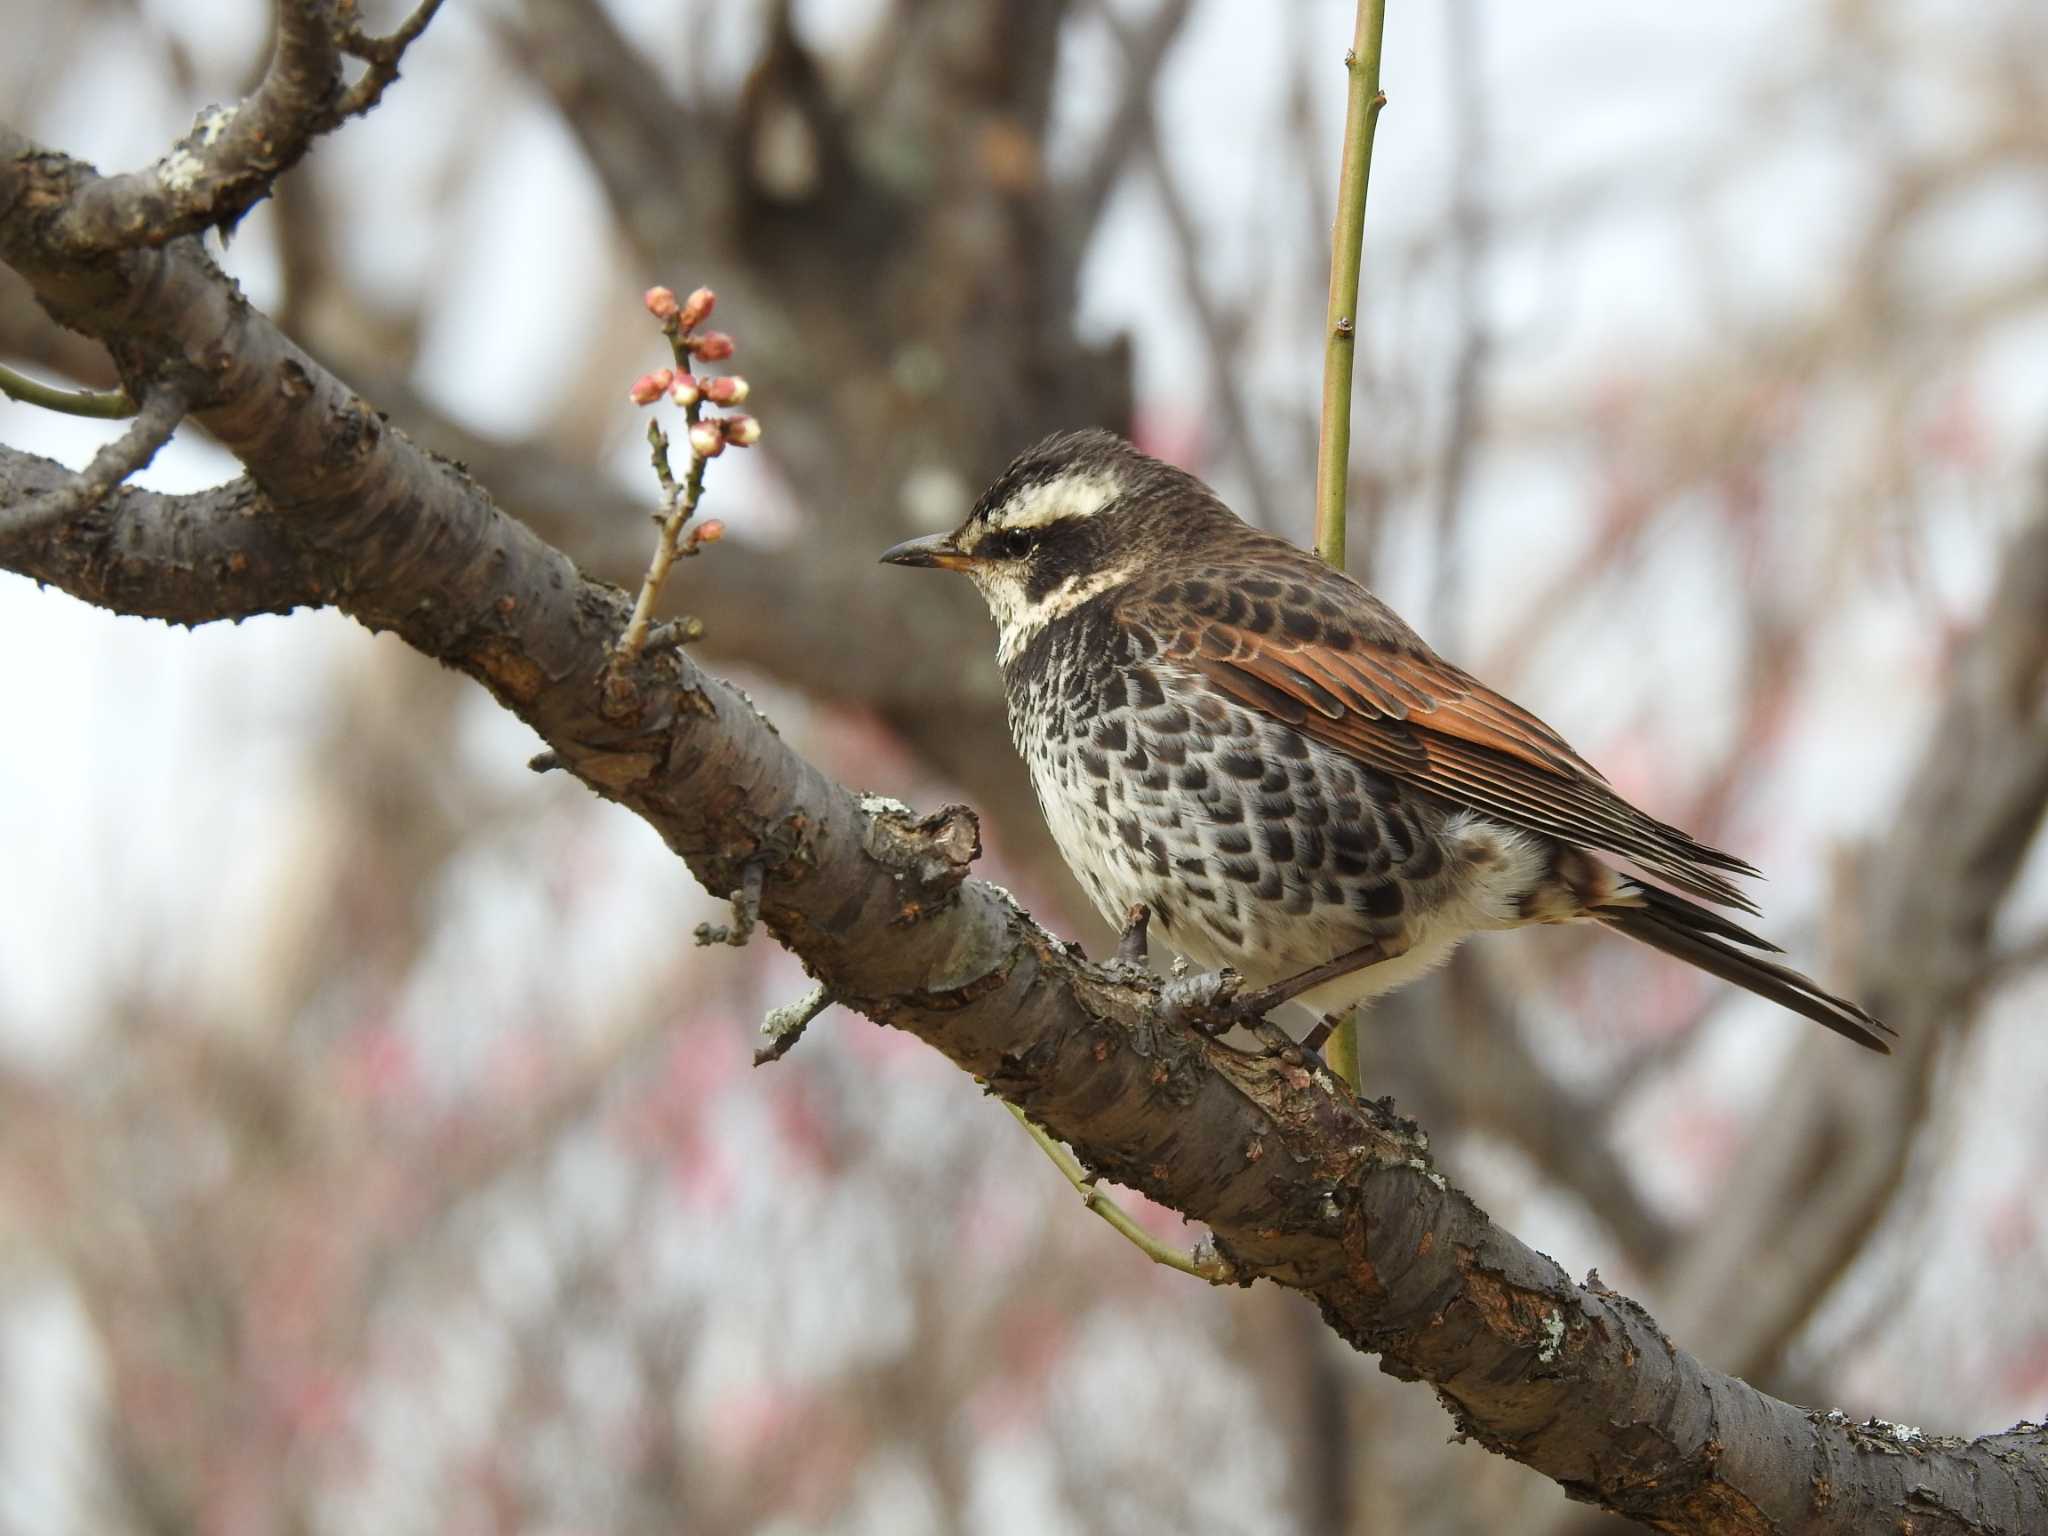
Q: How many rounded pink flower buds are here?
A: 9